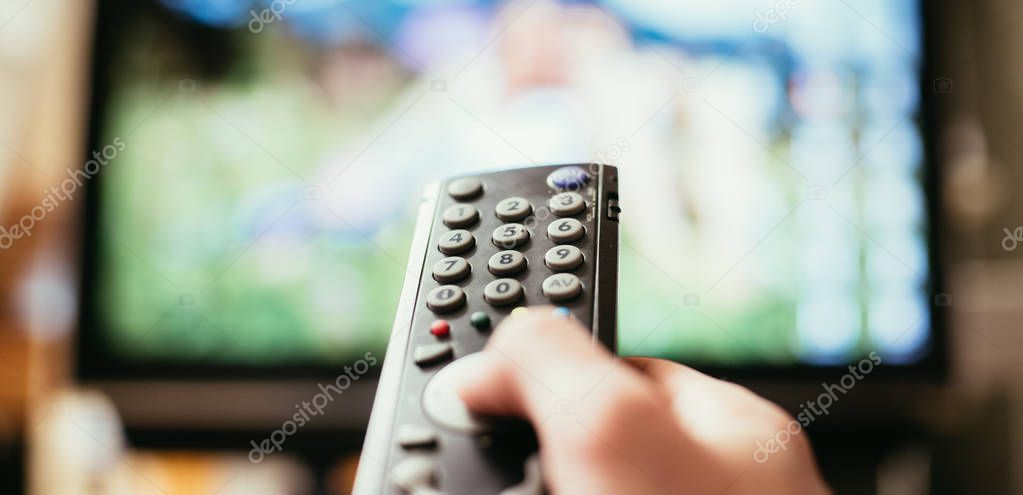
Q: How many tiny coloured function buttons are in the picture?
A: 4